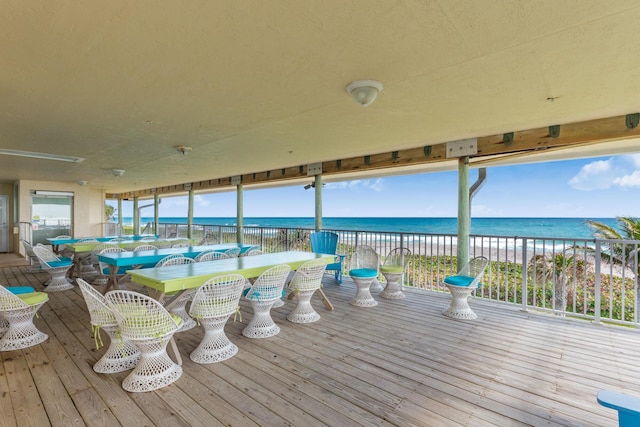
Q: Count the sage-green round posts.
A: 7